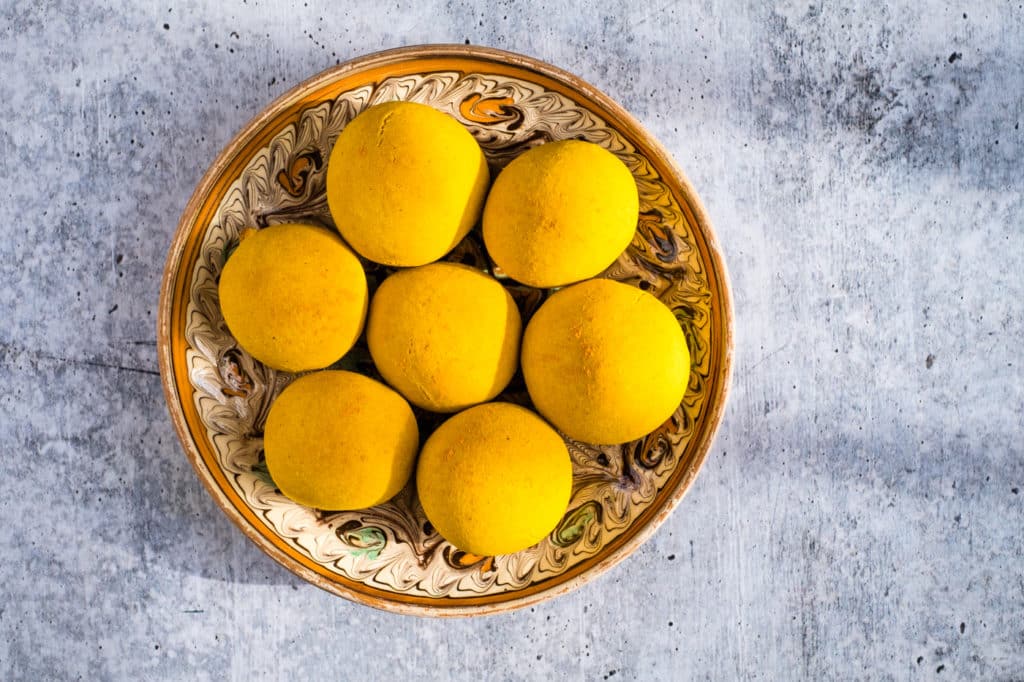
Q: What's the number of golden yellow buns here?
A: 7